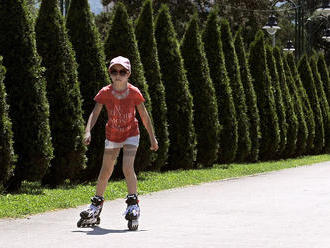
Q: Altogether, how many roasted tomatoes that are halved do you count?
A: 0